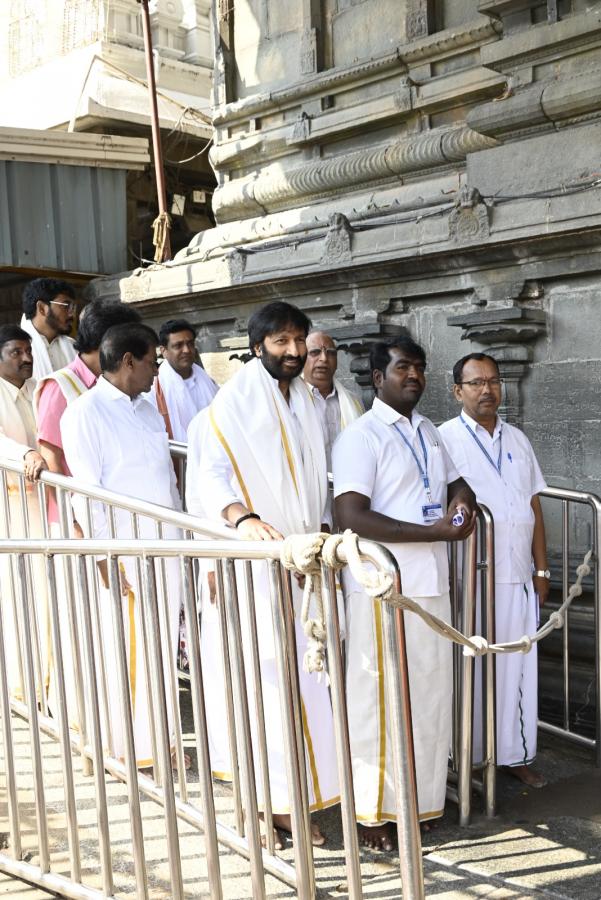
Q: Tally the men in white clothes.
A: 8